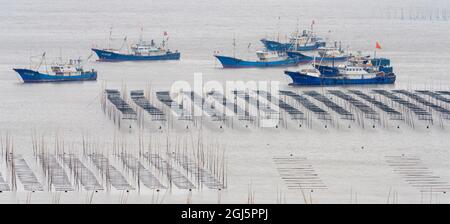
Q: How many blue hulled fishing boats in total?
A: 7